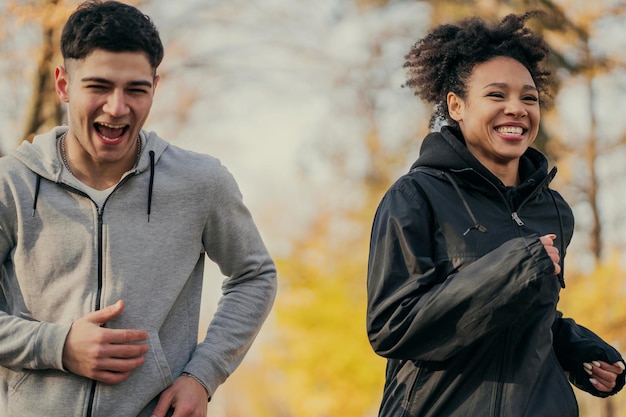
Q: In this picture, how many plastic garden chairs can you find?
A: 0